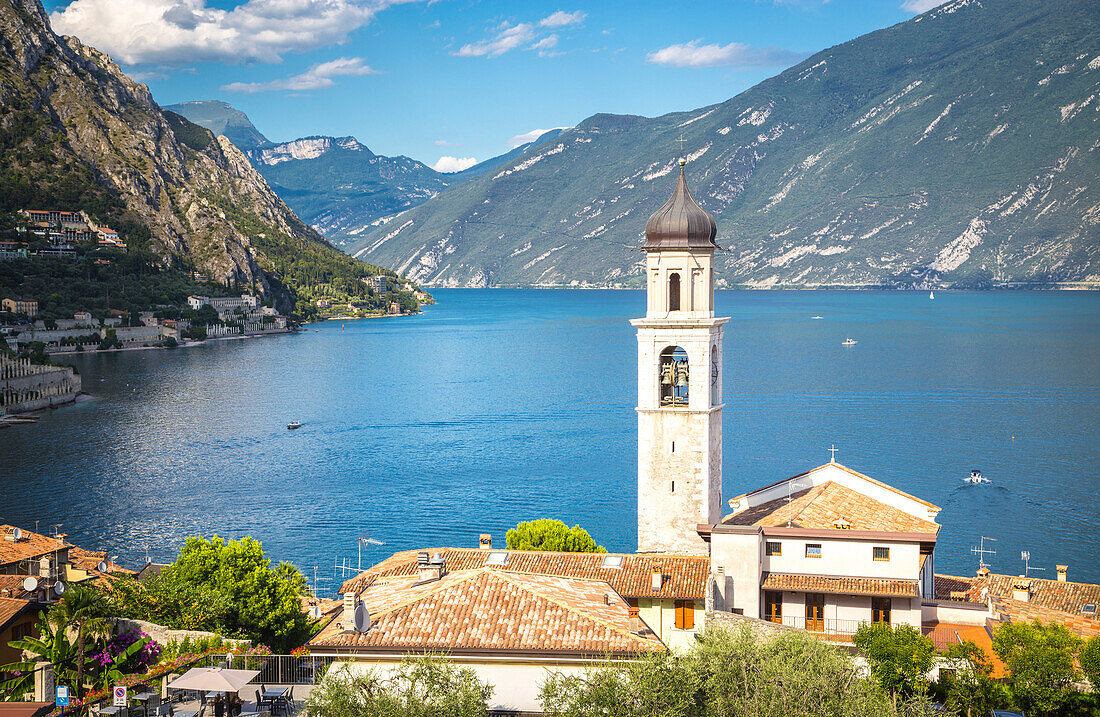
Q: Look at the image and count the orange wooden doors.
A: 3